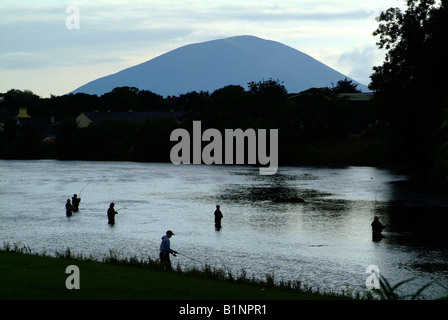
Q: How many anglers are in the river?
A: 5